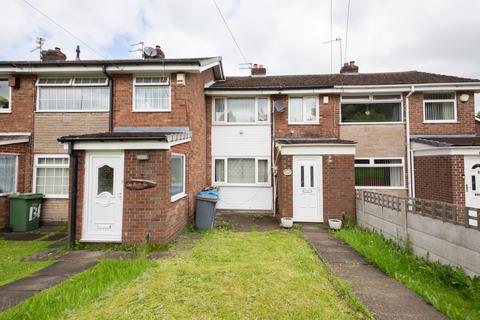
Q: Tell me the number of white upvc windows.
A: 12